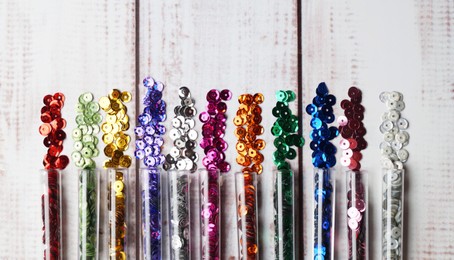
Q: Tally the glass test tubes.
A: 11